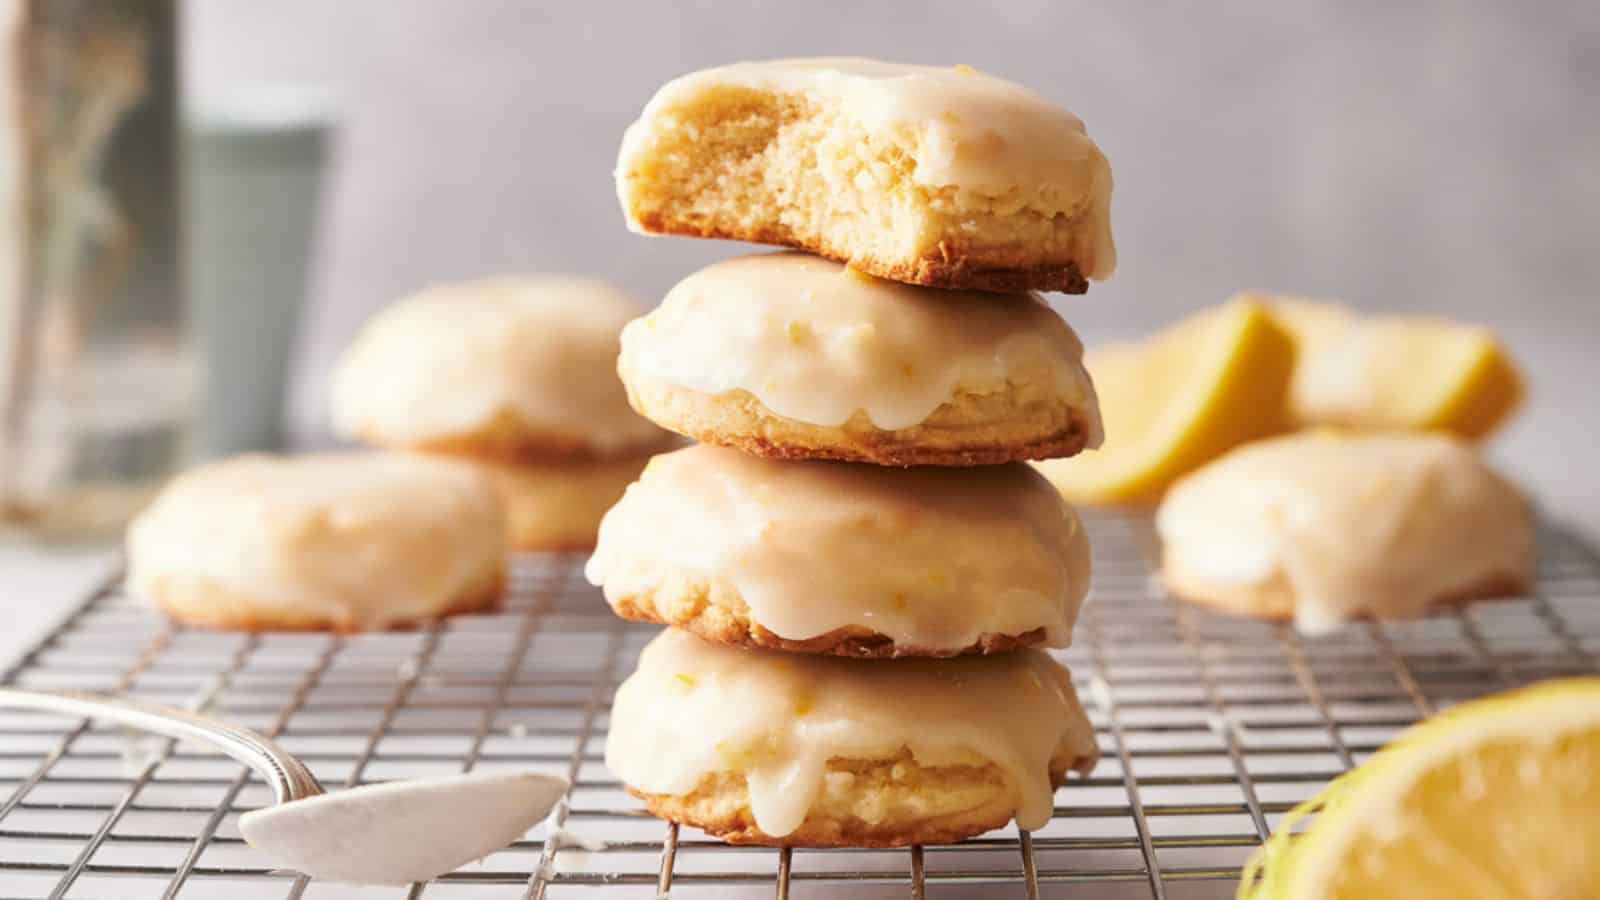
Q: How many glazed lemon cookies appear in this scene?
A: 8